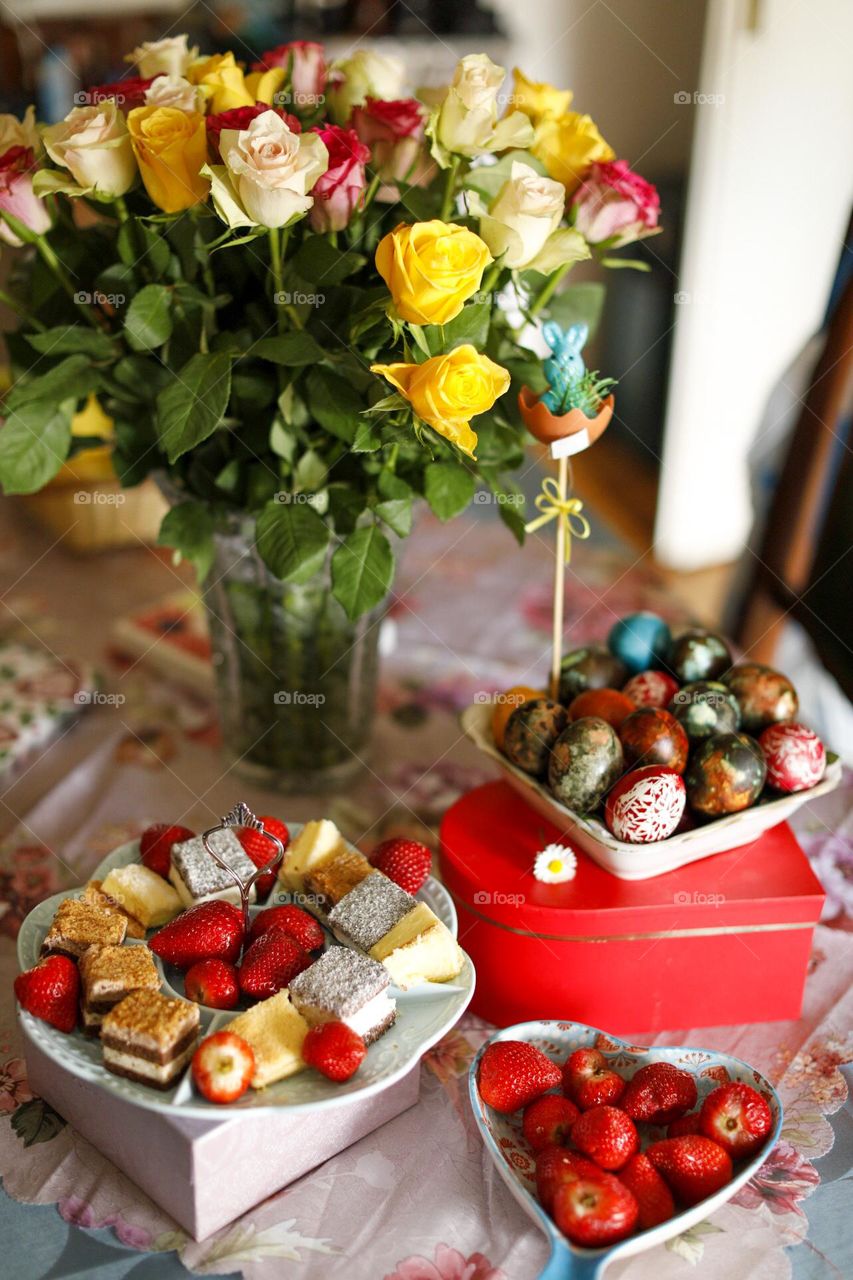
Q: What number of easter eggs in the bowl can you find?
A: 14